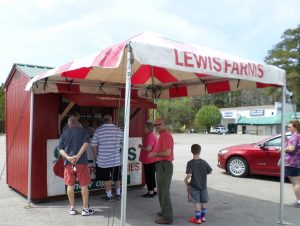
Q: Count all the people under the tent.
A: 5